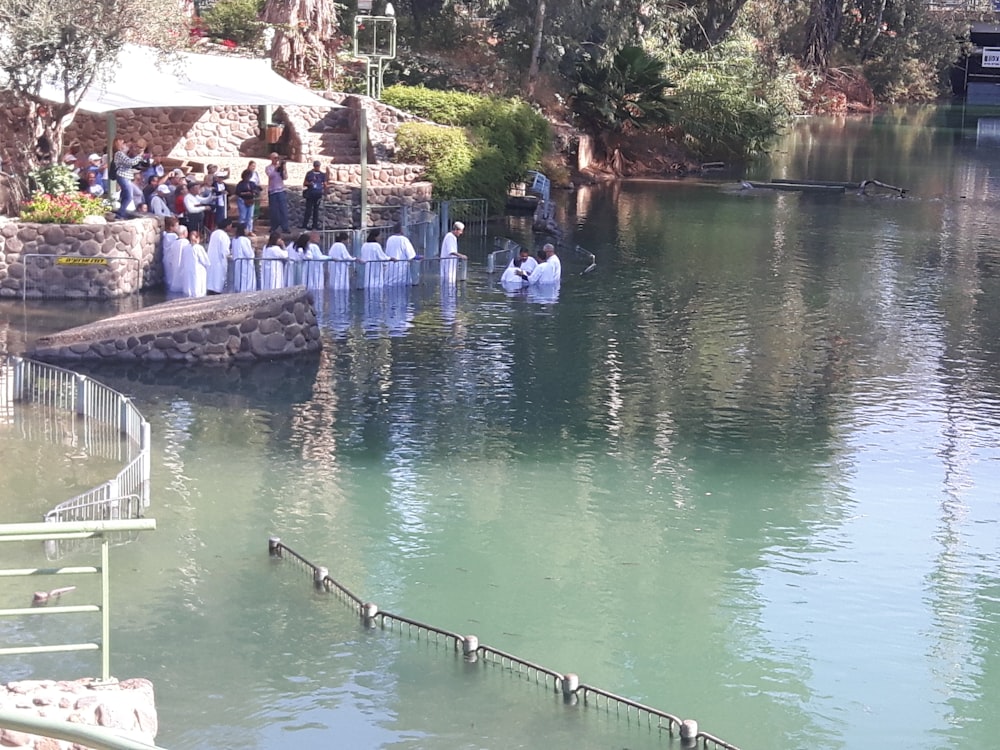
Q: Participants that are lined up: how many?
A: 12